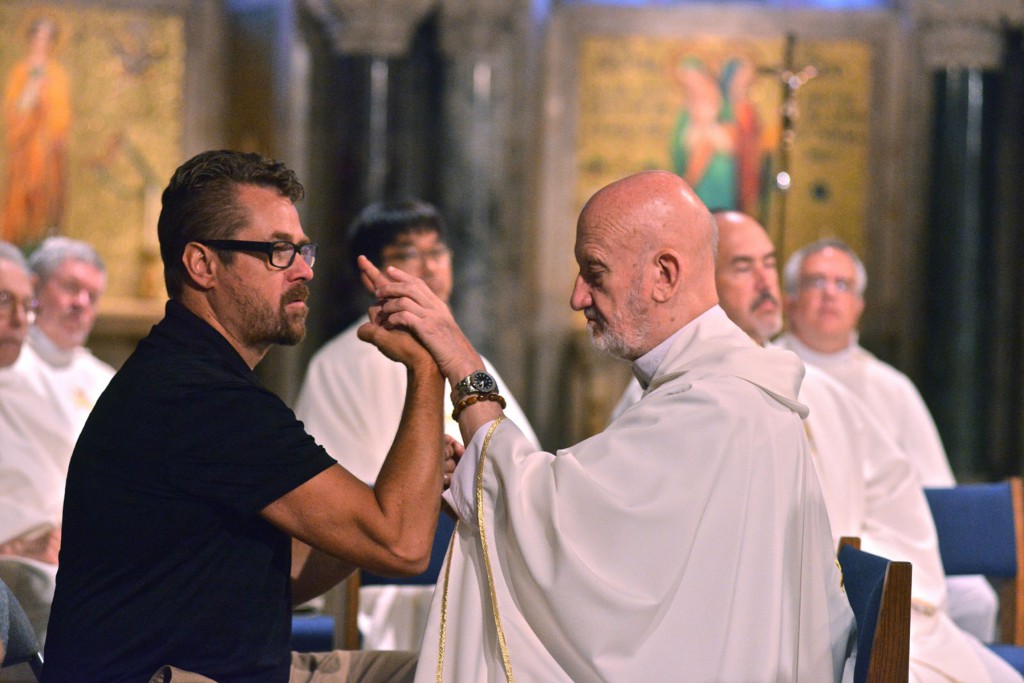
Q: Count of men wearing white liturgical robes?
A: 6